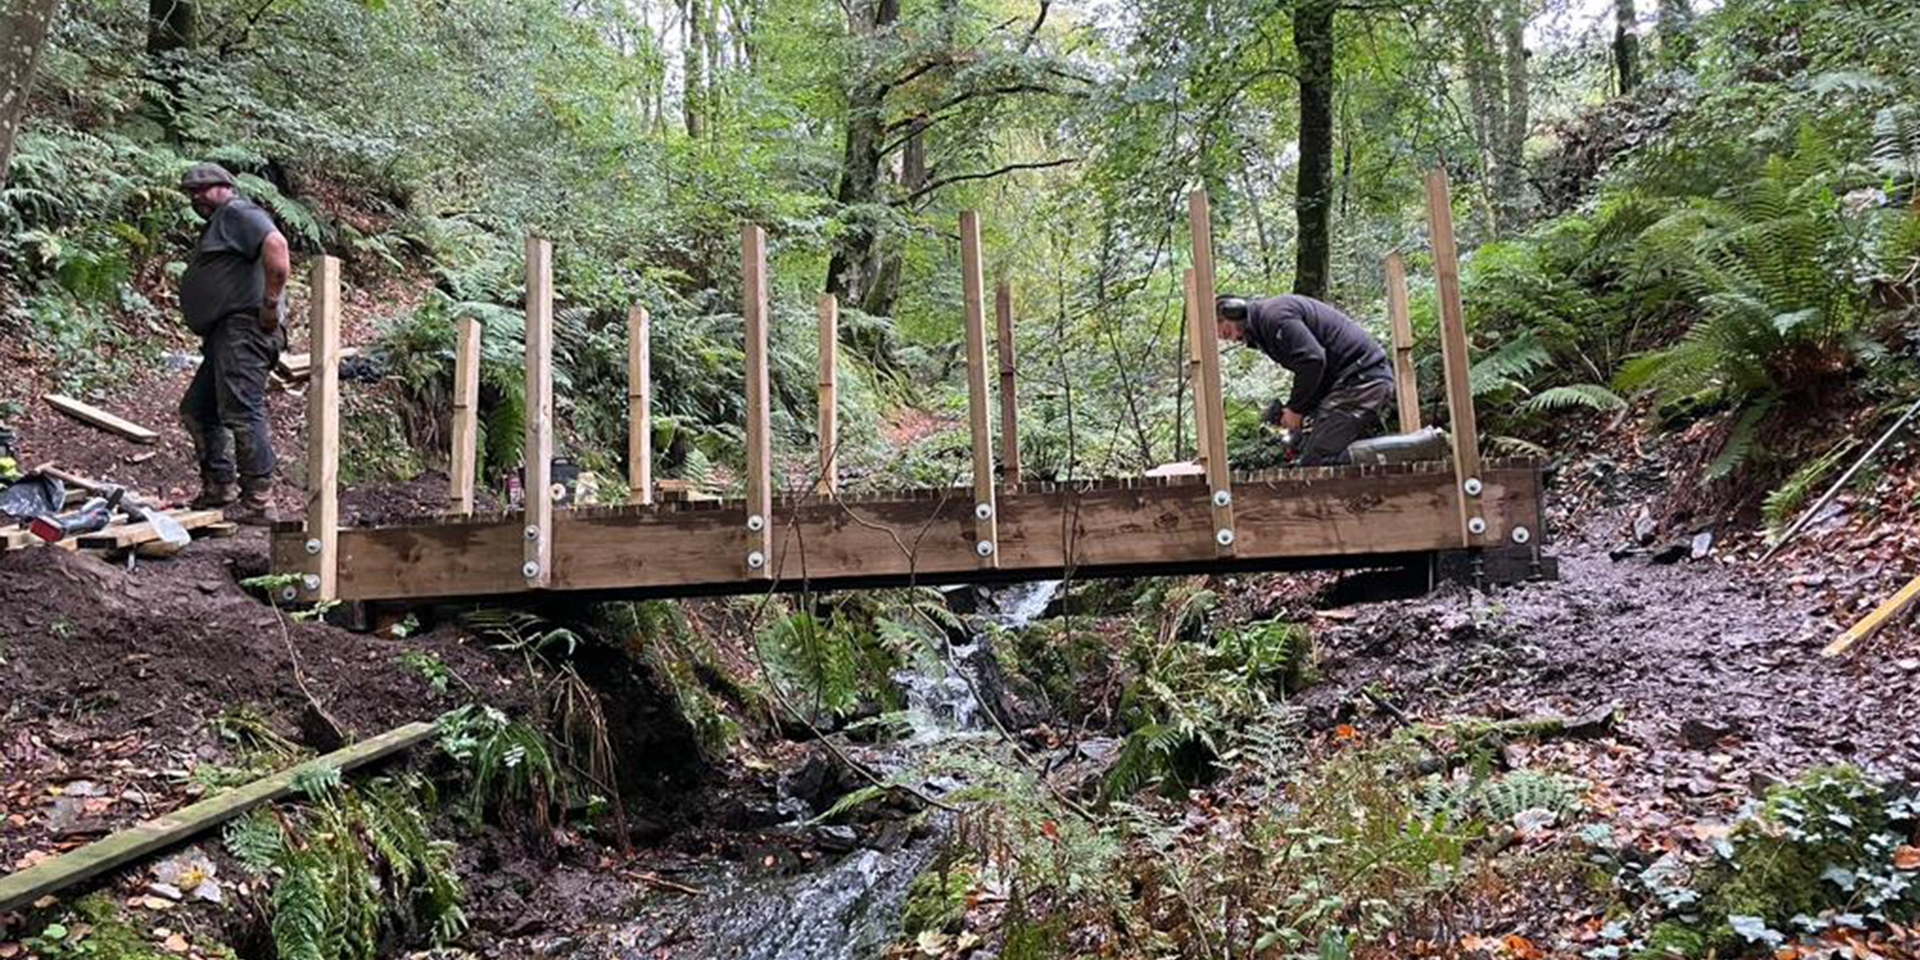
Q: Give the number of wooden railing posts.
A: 12